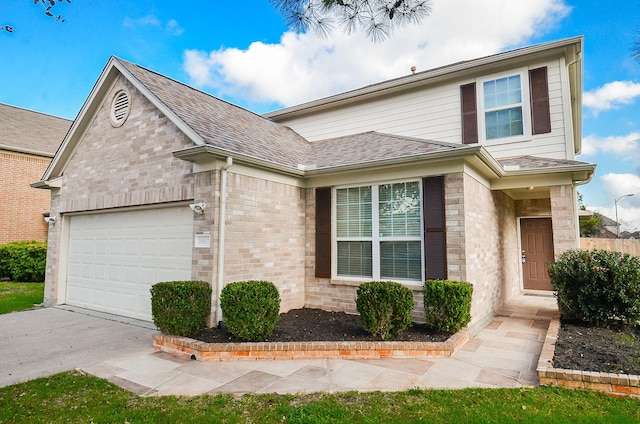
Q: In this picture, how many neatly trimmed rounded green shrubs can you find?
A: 4